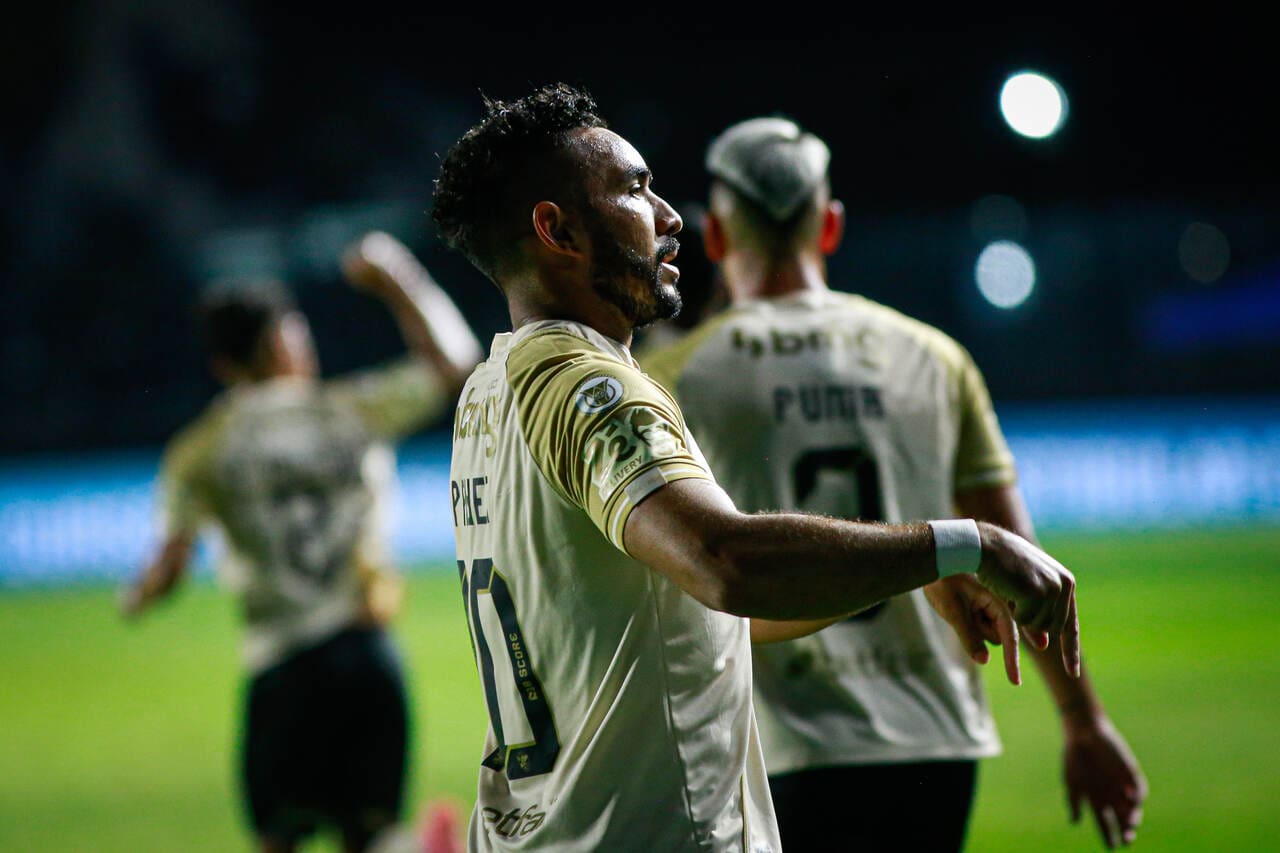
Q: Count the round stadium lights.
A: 2